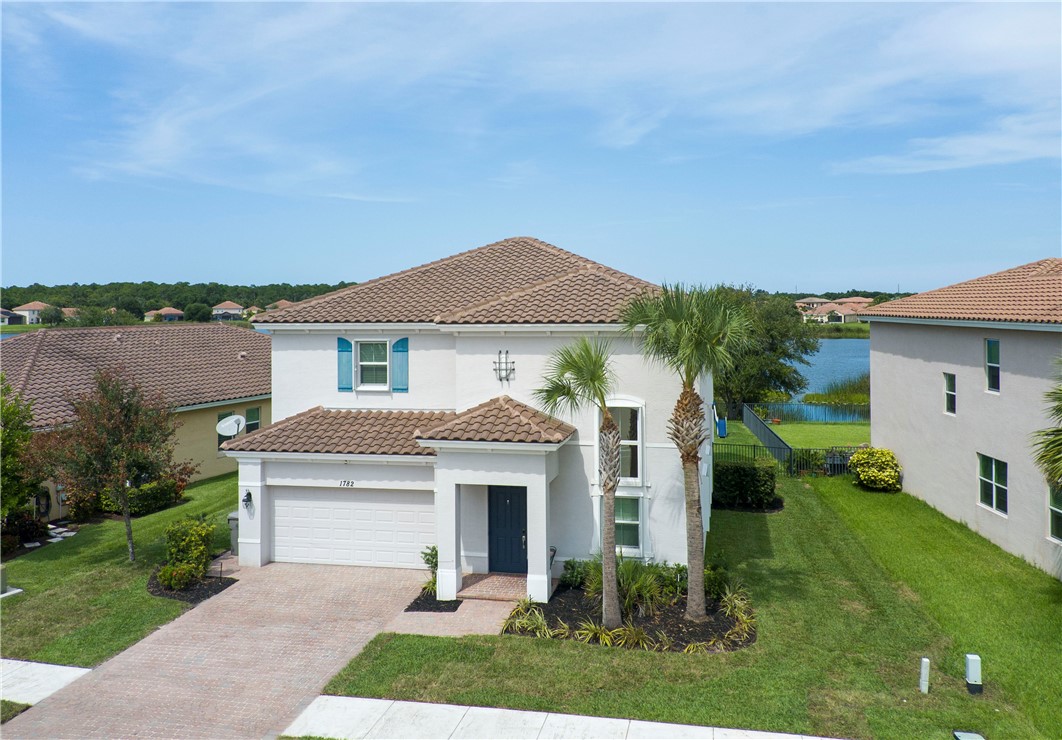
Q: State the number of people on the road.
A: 0